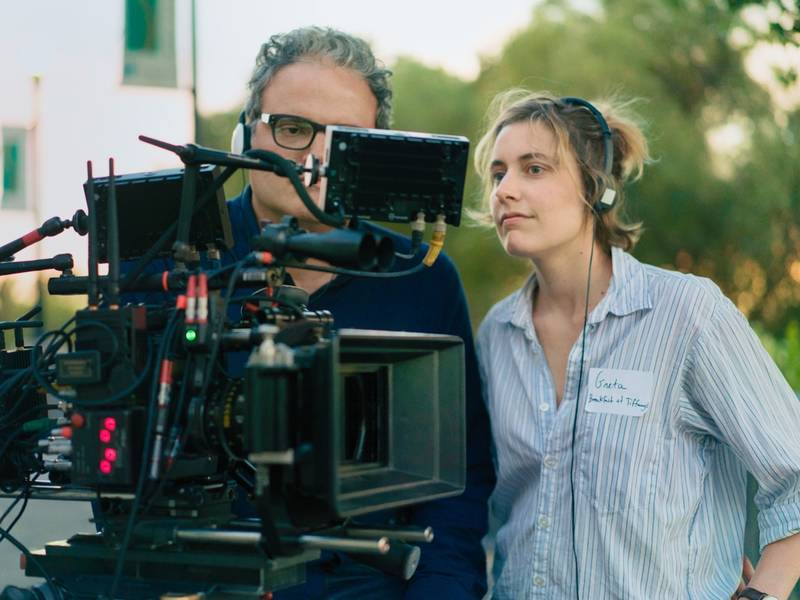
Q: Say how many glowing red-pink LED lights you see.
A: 4